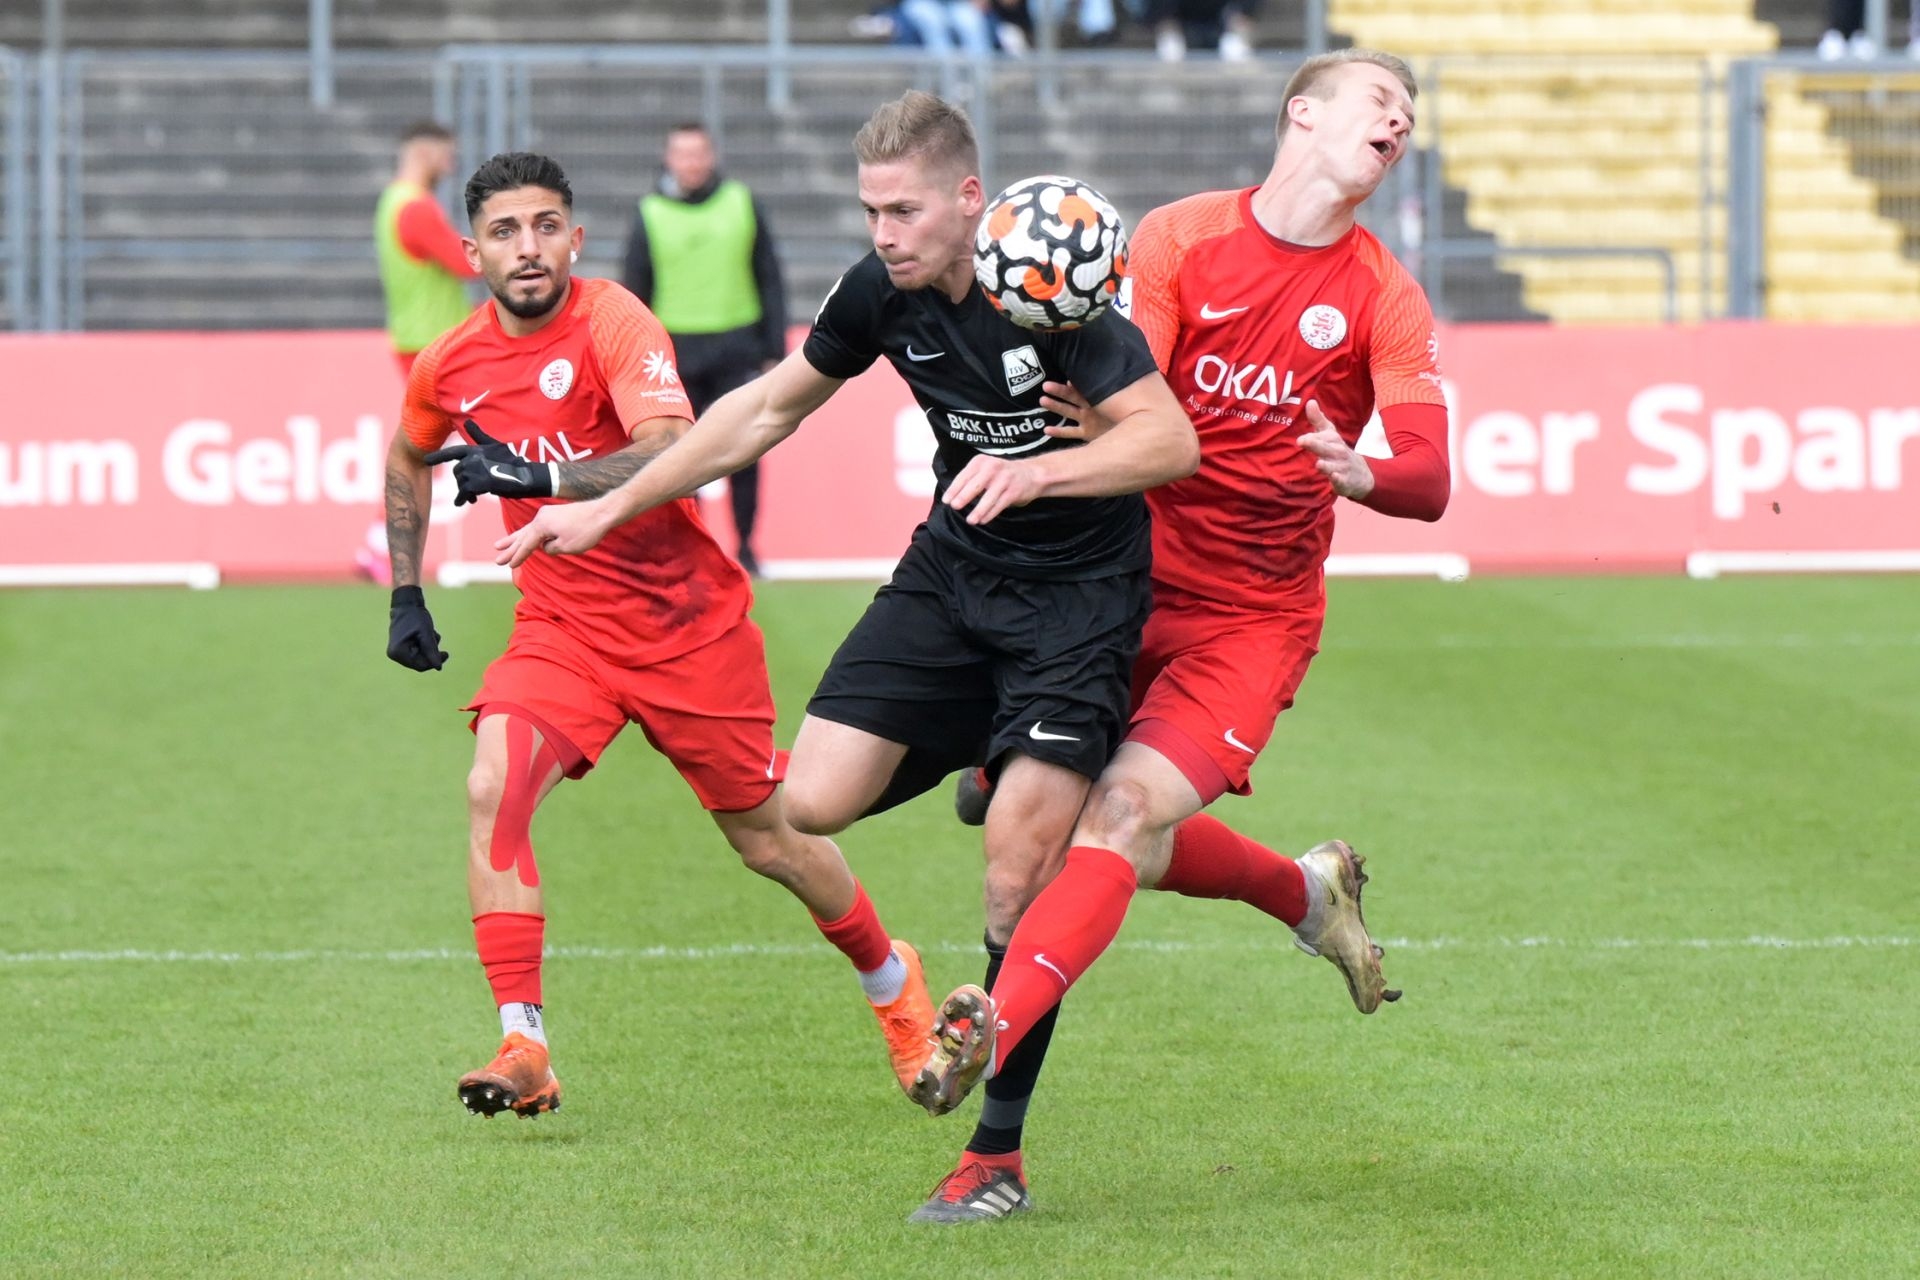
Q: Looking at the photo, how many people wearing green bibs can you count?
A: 2